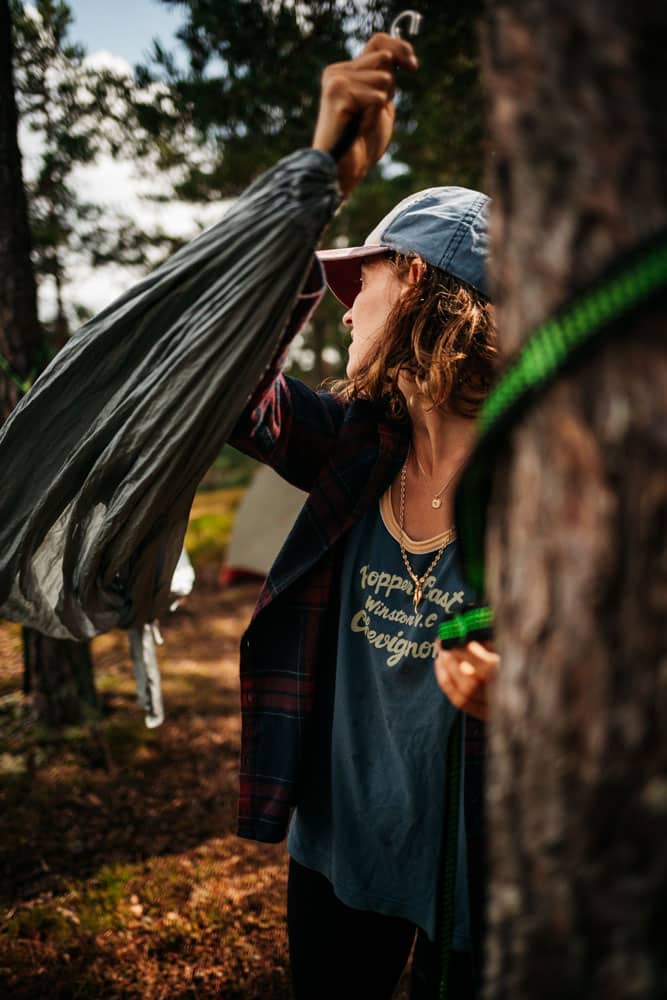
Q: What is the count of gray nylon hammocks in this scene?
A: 1